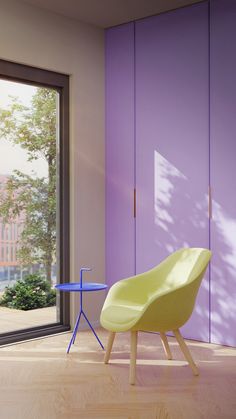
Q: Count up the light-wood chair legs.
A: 4